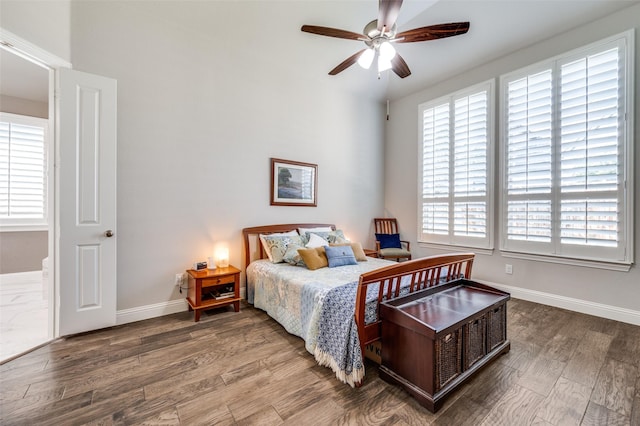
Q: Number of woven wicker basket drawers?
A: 3